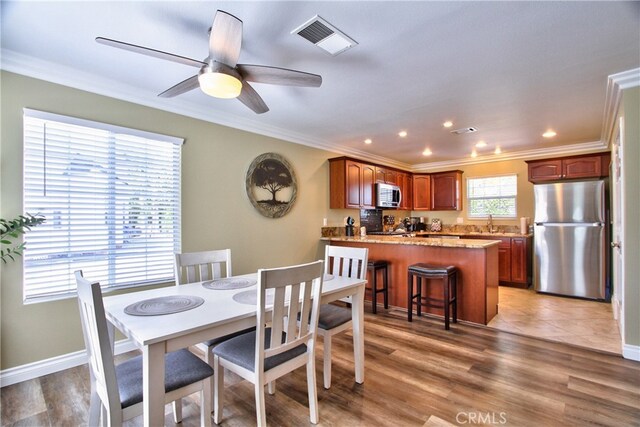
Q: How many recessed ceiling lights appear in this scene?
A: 8